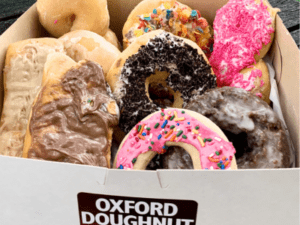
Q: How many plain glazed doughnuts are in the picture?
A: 2